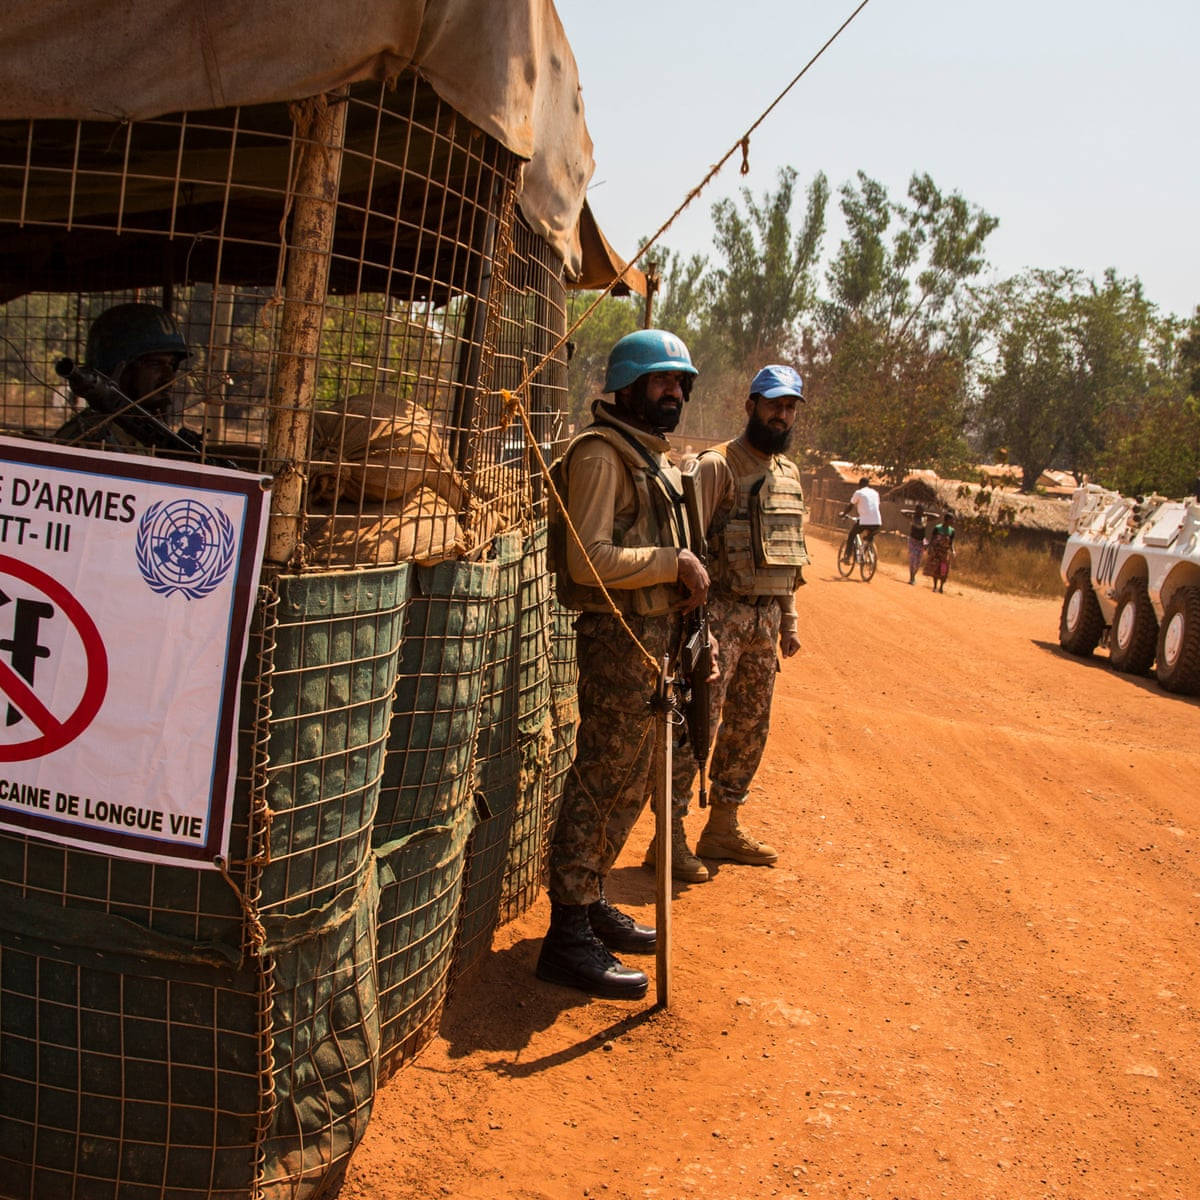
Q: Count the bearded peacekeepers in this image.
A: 2